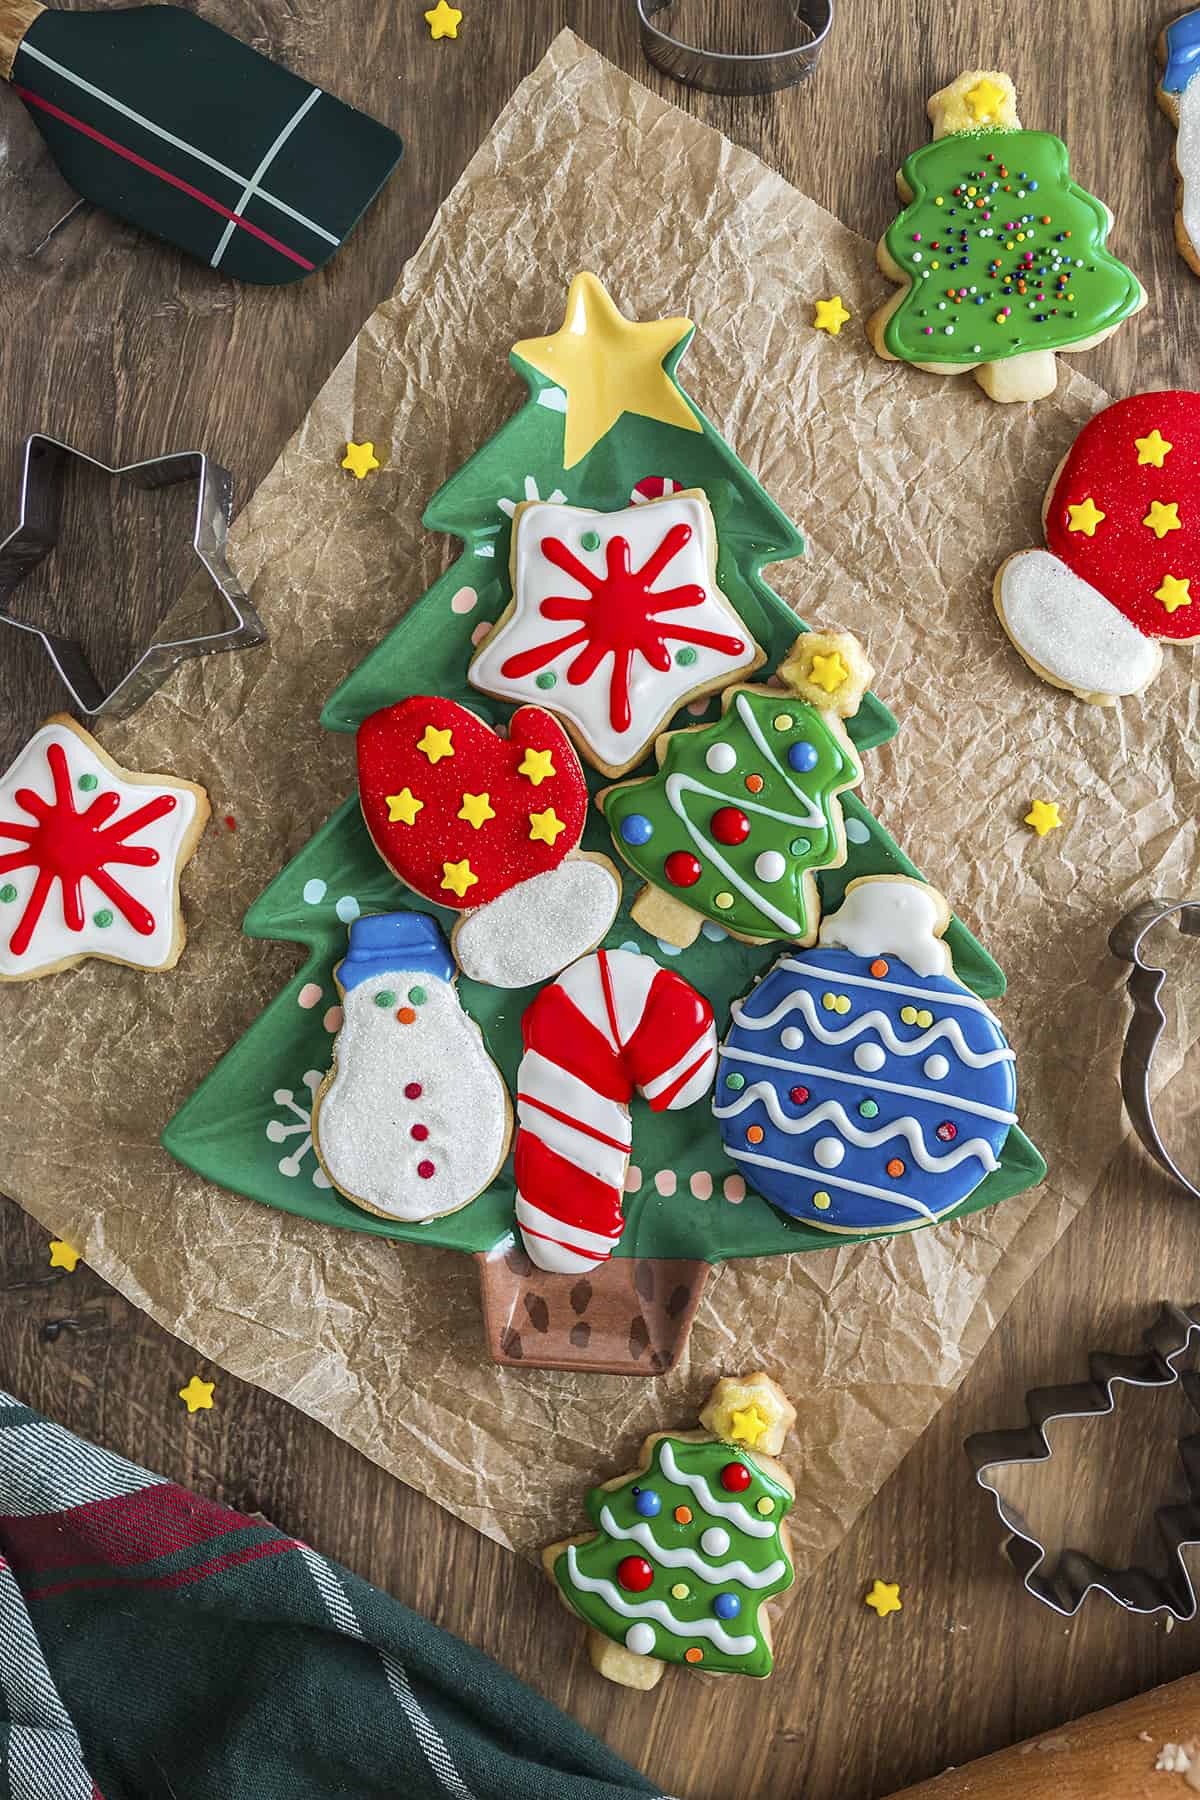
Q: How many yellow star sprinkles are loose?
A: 7